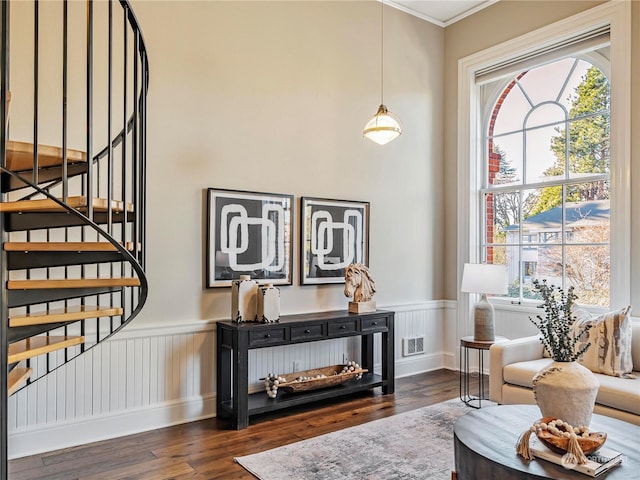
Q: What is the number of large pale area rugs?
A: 1